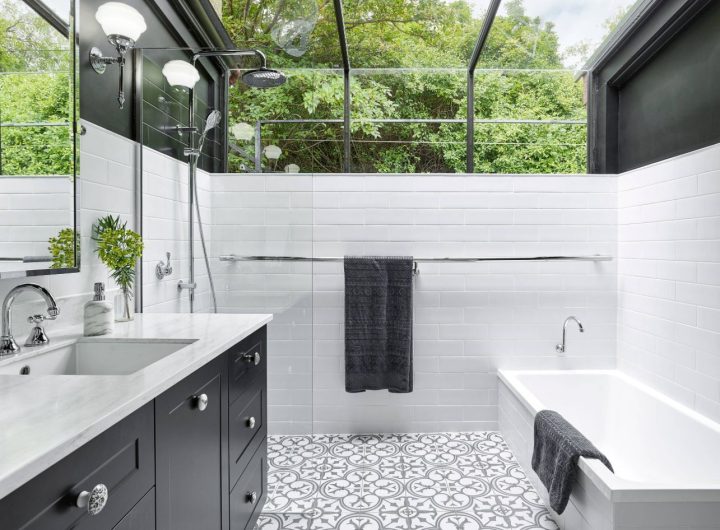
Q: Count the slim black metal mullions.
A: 2